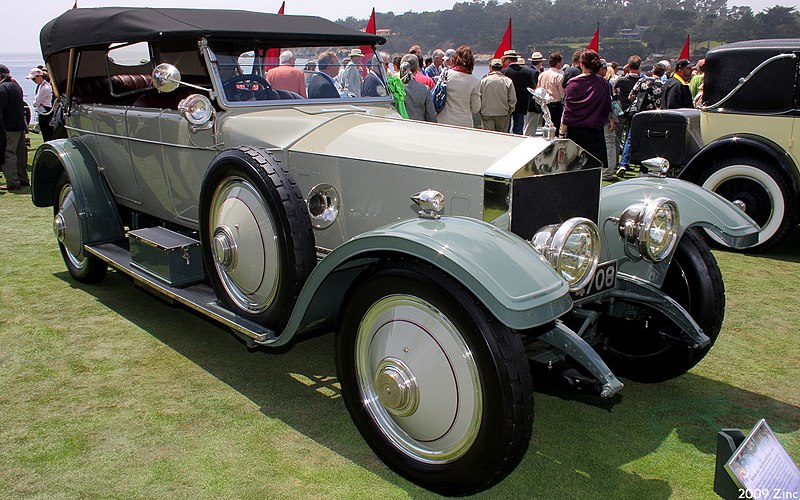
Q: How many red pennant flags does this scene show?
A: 6